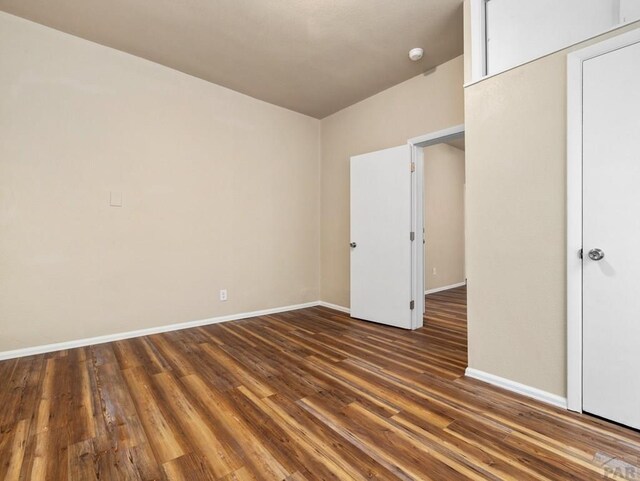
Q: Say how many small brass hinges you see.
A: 3